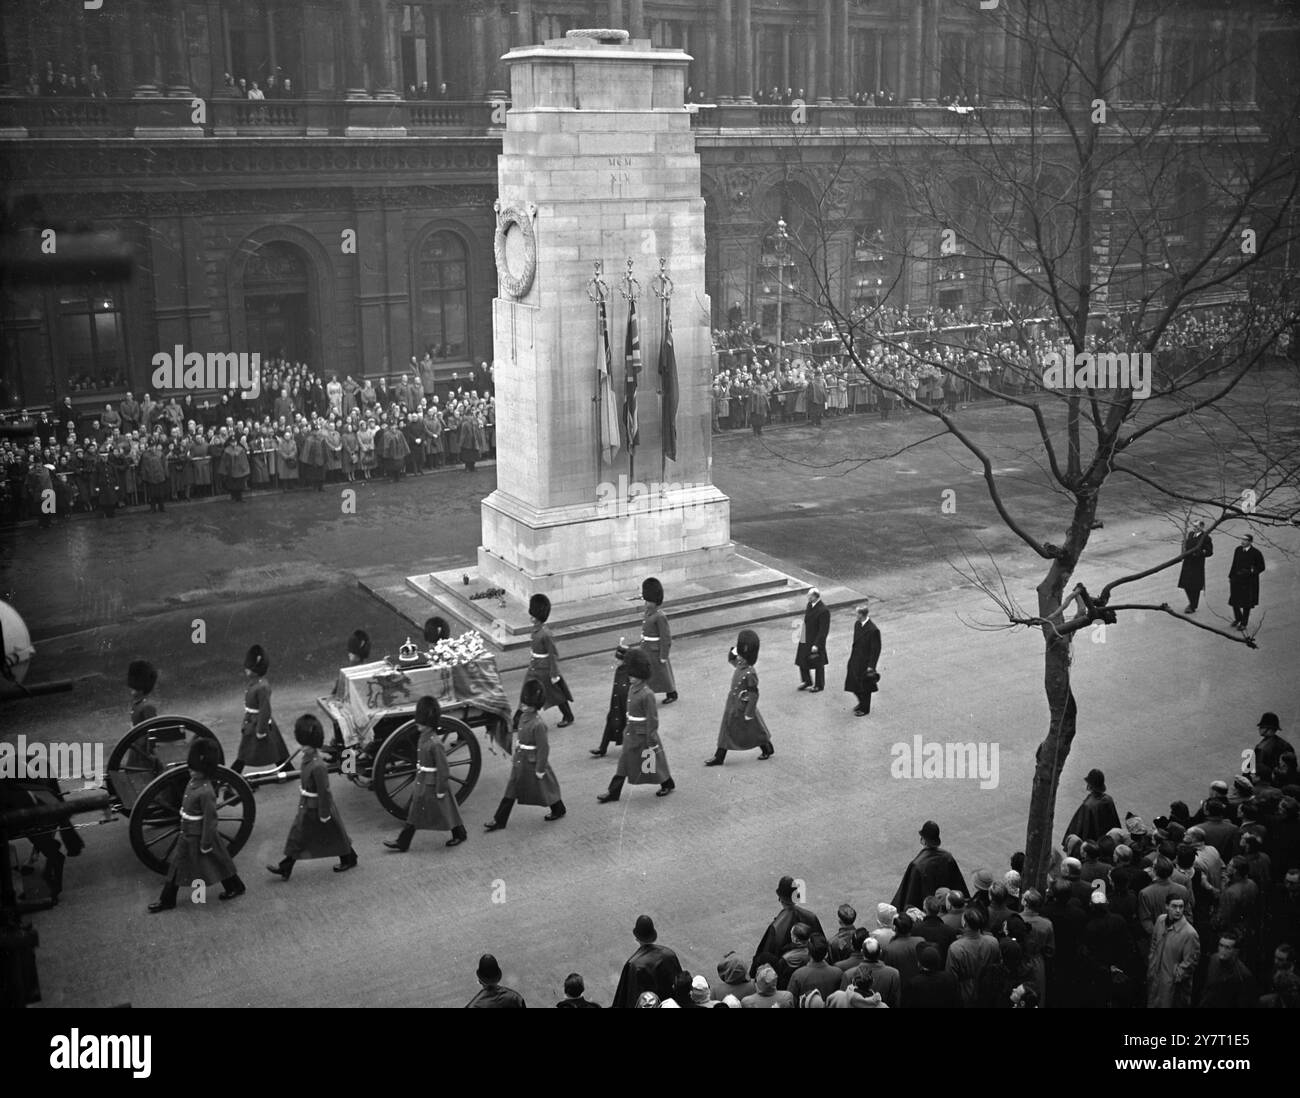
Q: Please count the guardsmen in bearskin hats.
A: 12